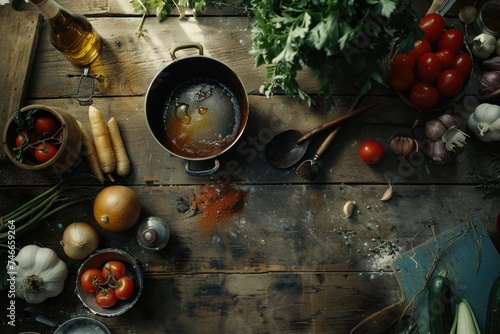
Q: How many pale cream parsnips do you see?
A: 3